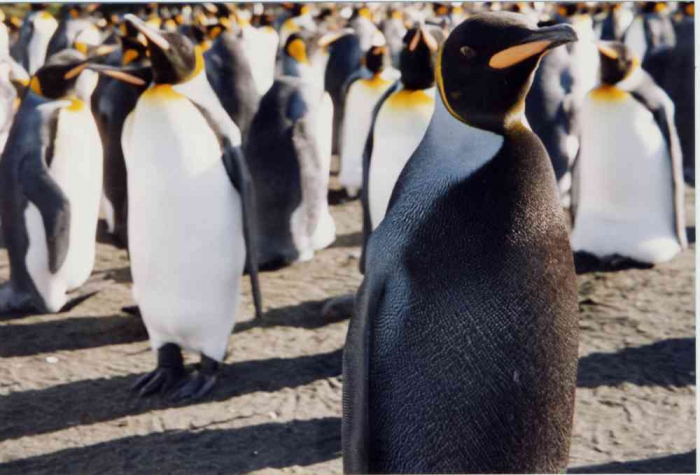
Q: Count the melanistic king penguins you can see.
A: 1